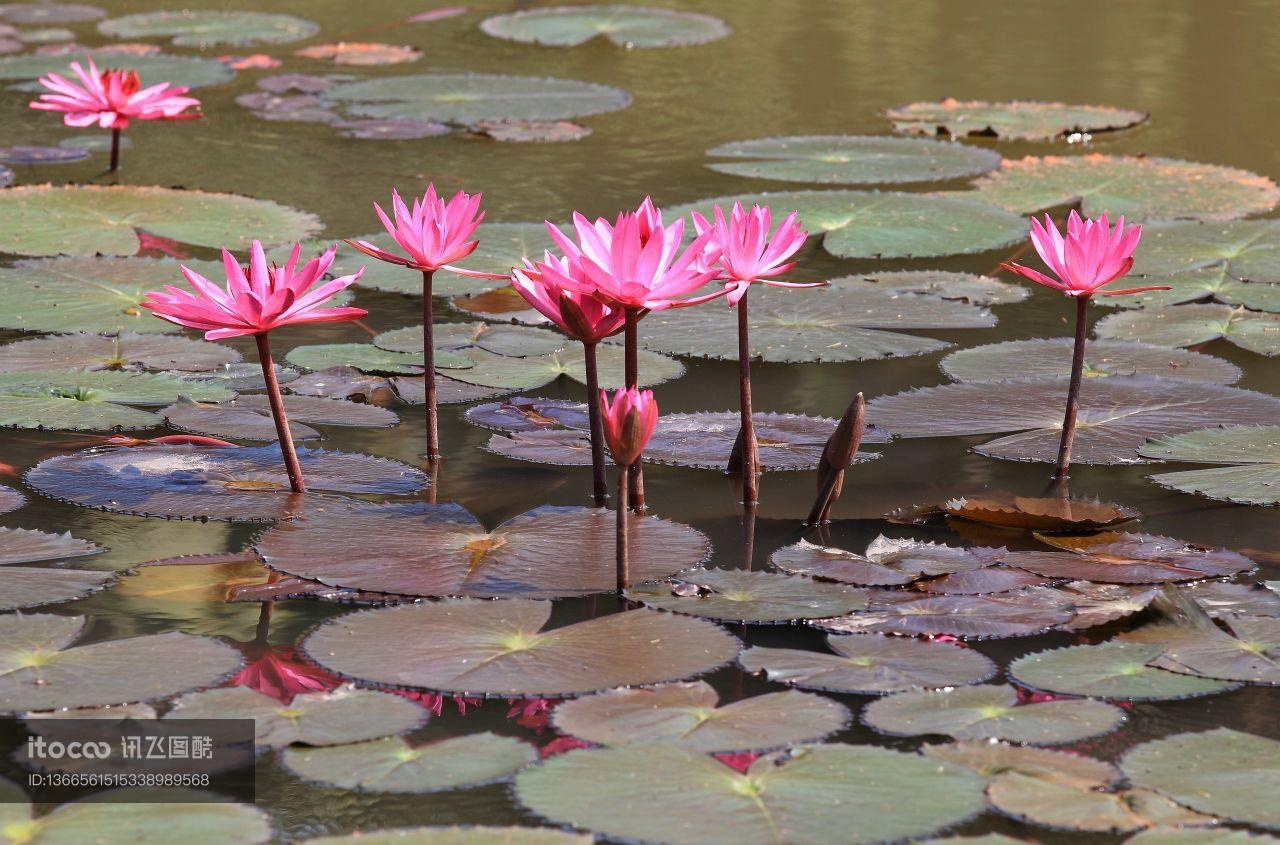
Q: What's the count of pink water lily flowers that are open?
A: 7